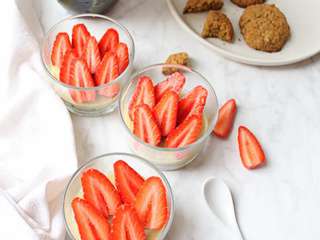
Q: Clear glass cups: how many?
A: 3